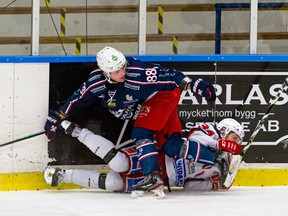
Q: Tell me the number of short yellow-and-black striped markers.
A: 5